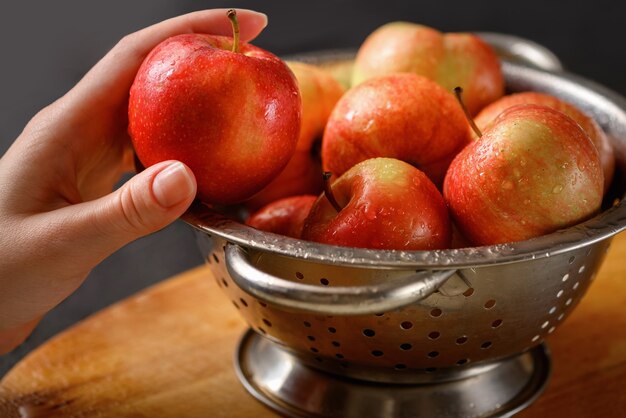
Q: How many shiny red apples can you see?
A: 8